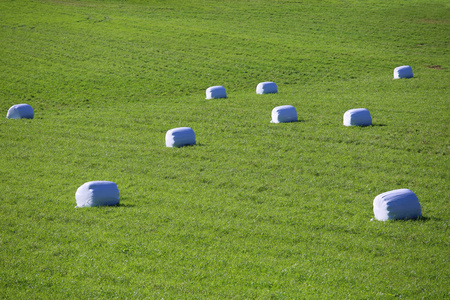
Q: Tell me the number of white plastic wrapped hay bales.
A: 9